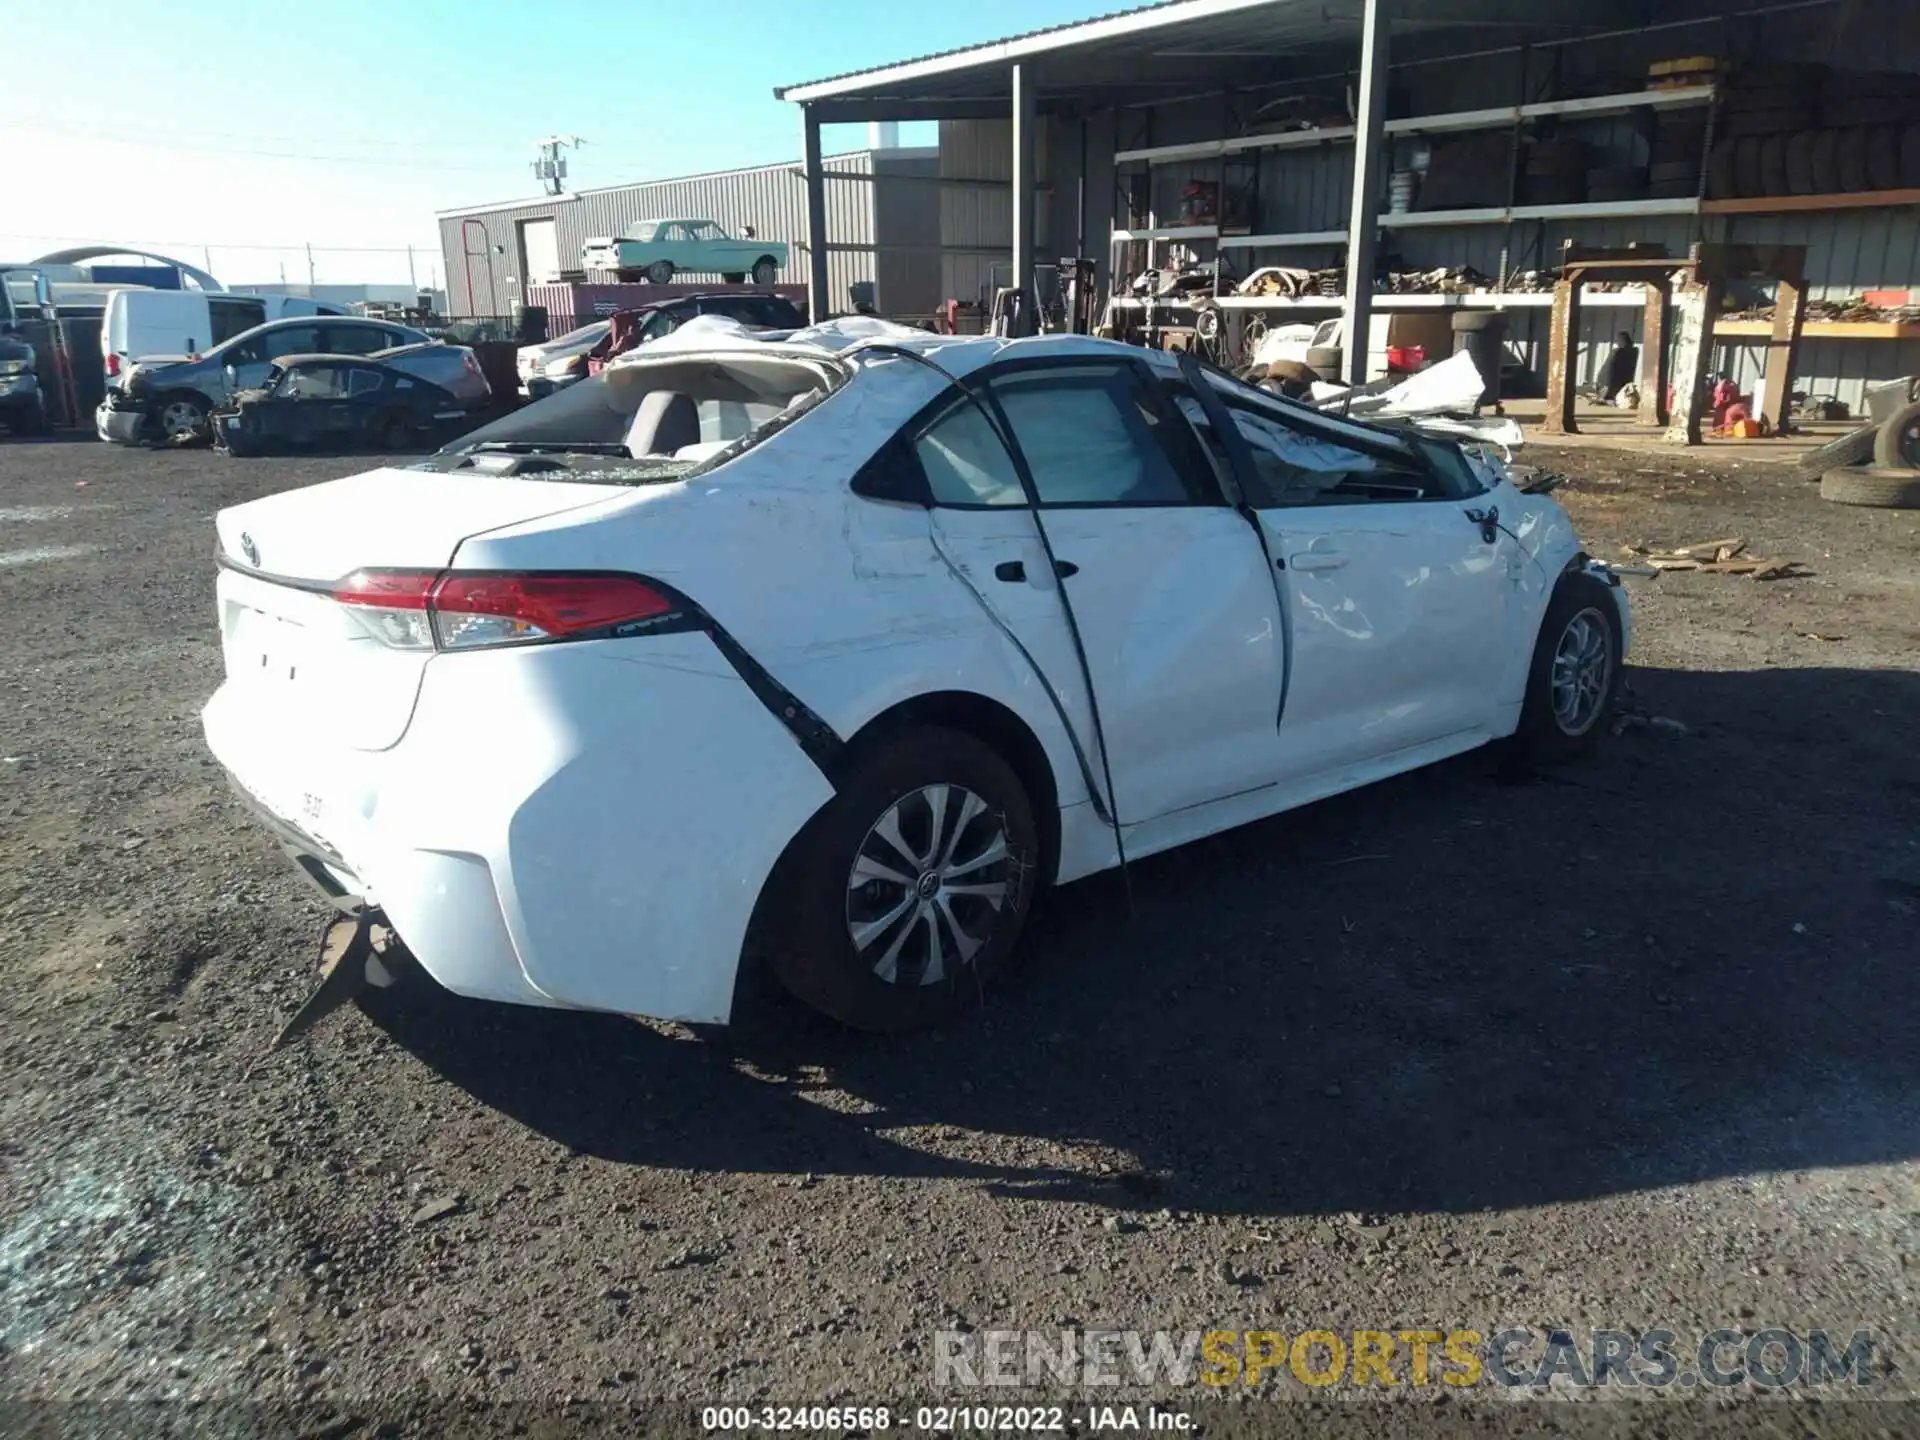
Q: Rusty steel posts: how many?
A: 4